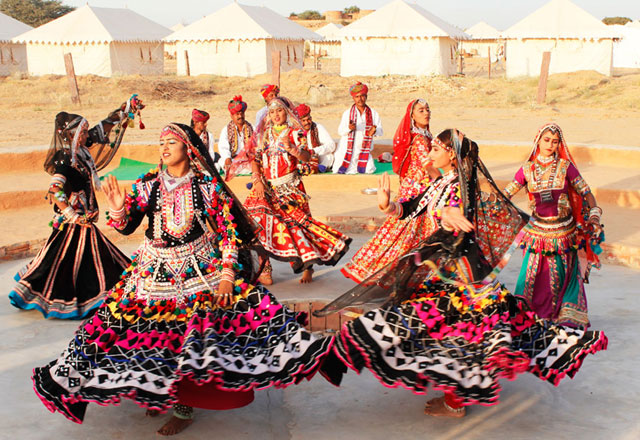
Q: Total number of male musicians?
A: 5